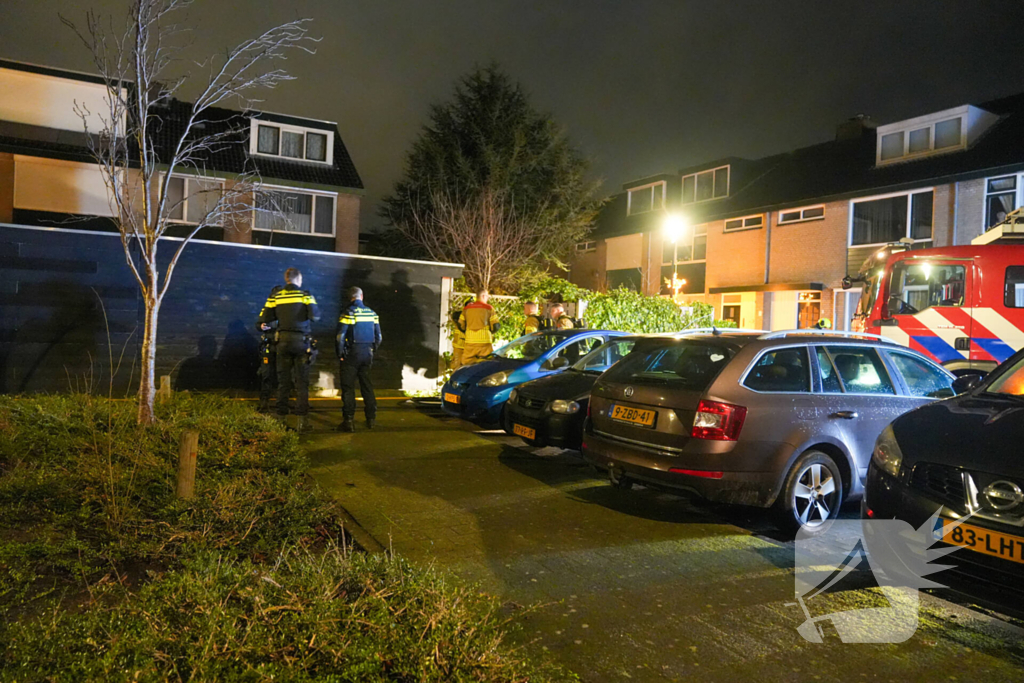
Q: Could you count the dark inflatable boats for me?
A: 0